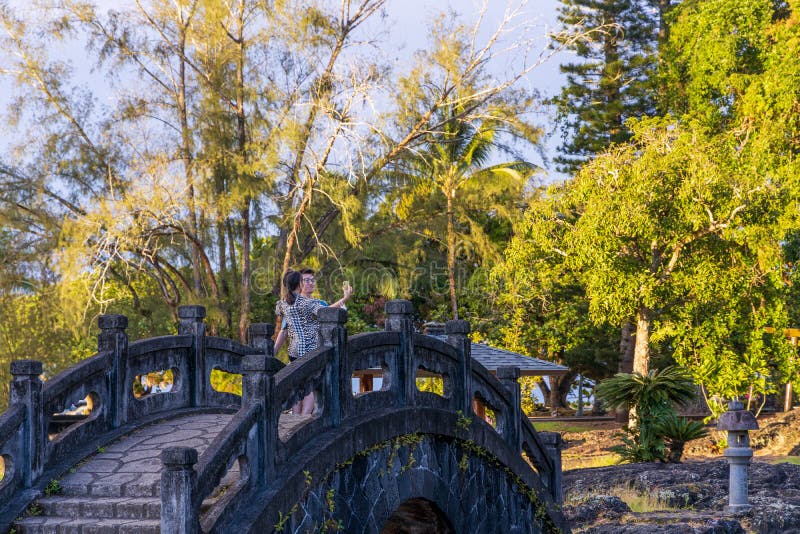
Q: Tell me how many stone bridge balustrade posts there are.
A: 11